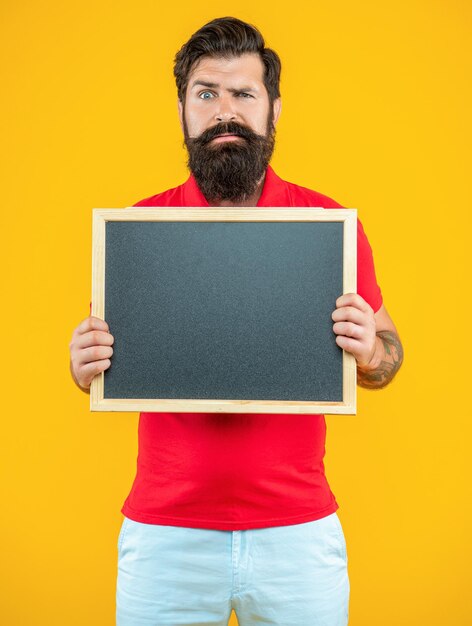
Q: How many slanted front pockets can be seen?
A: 2